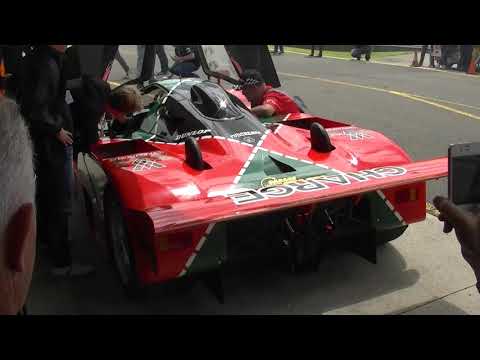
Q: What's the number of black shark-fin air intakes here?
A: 2